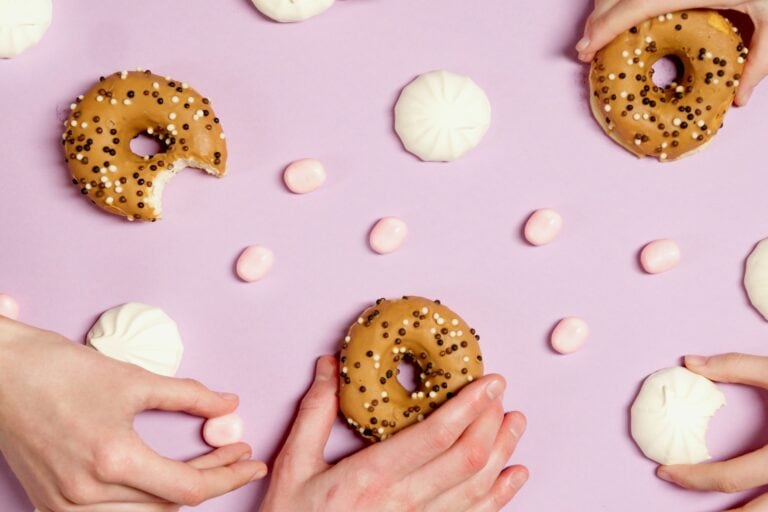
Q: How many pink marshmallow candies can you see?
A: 8